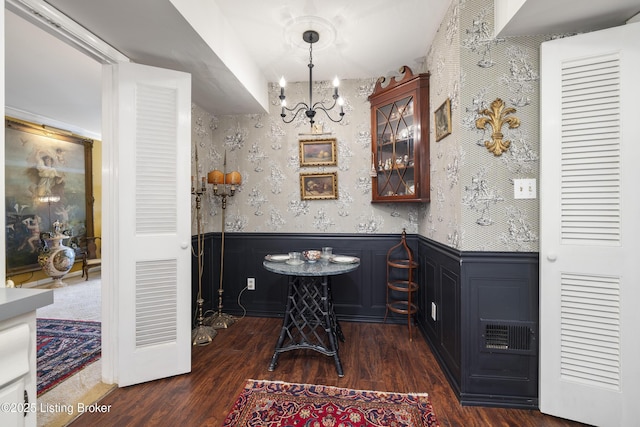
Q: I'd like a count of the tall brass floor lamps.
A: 2